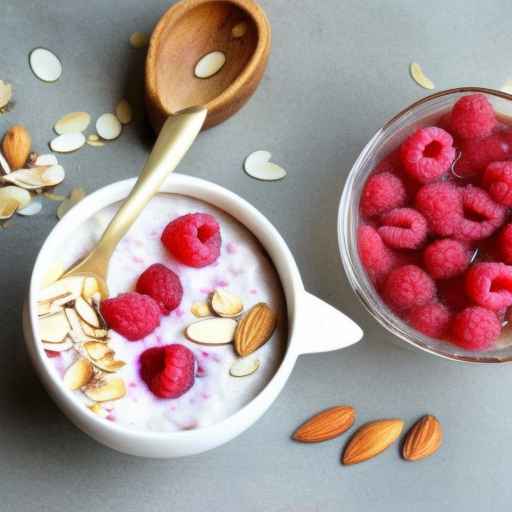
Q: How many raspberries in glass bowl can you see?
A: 15